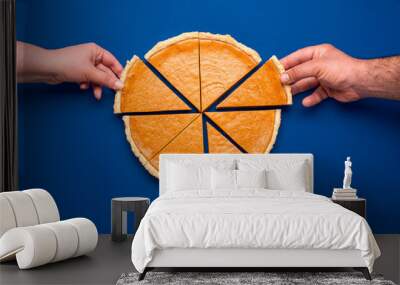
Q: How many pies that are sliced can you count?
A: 1